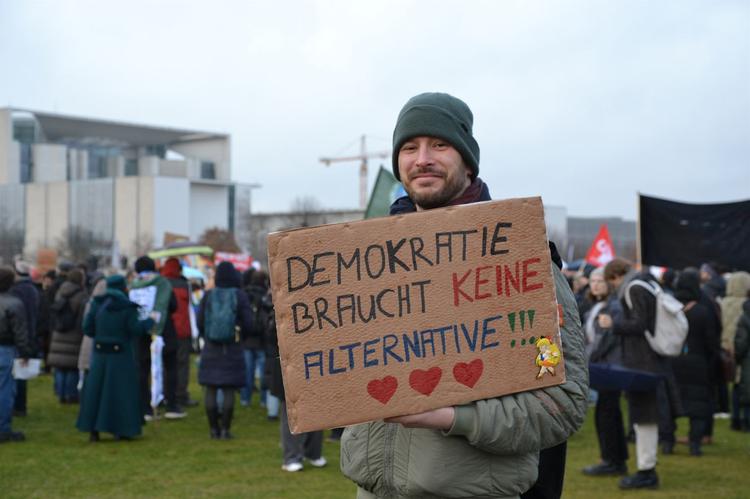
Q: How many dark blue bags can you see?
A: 1